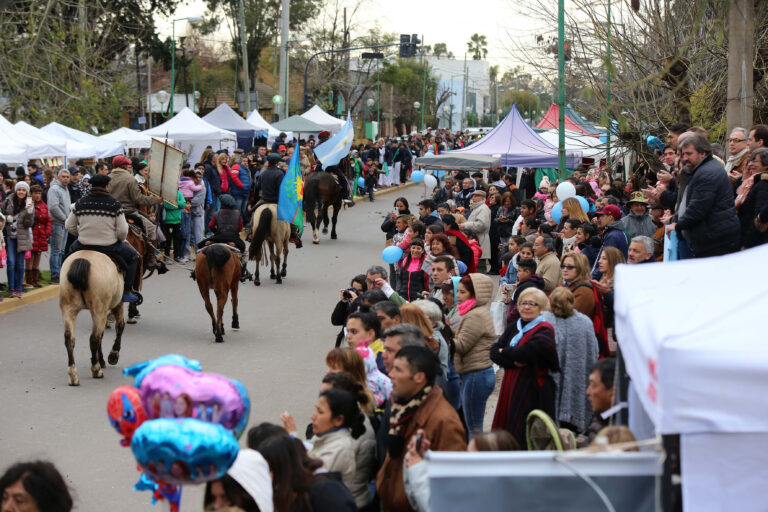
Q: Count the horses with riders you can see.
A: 5